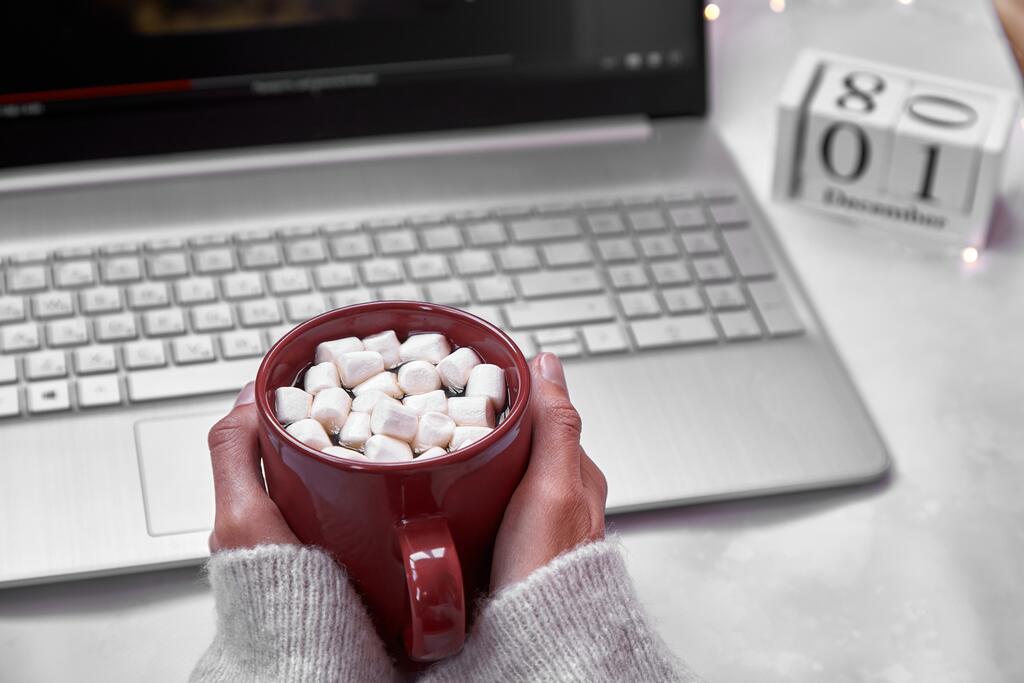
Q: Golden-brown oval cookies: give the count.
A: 0